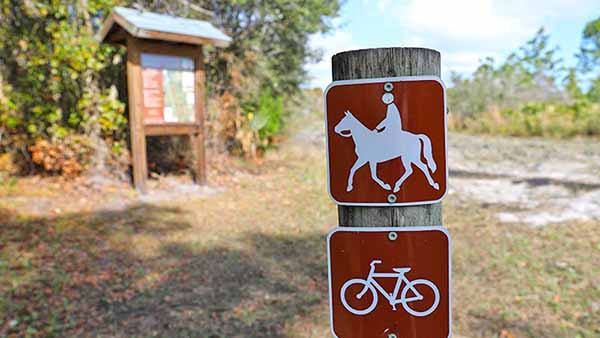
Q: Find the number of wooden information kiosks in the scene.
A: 1